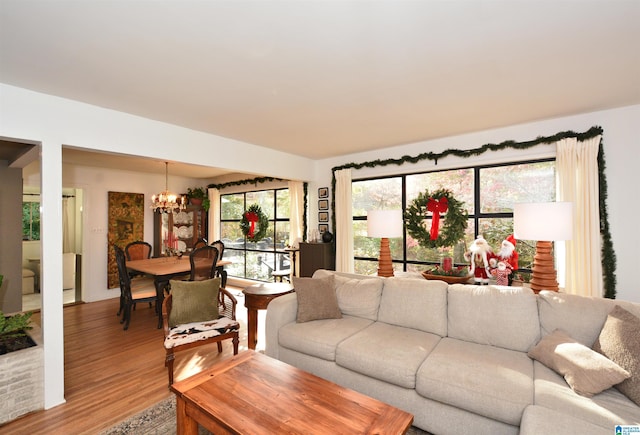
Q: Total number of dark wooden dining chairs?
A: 5